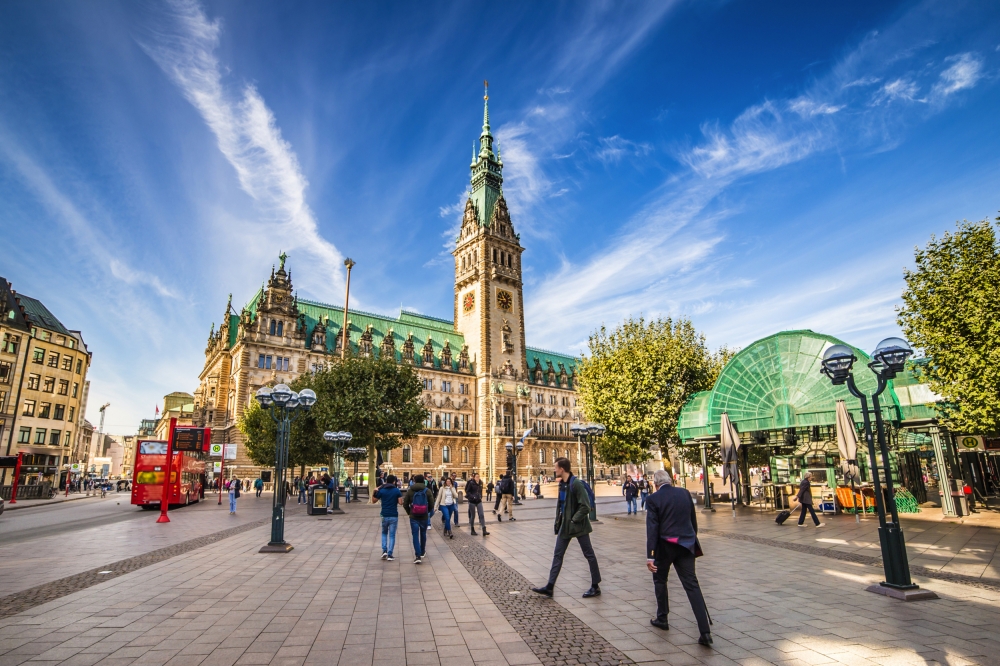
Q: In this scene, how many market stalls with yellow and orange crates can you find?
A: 1